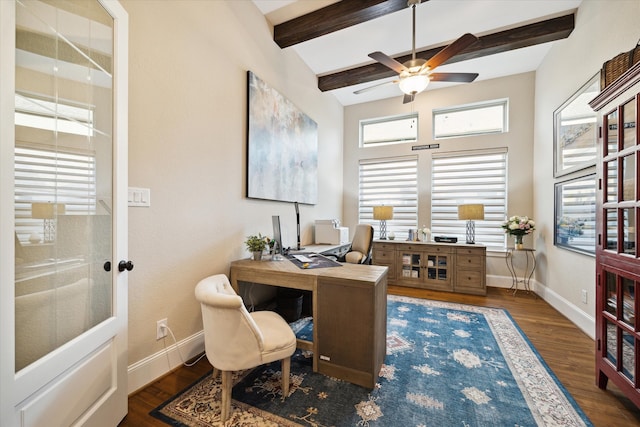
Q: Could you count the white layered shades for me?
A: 2